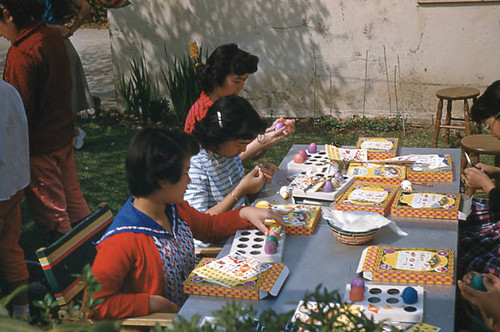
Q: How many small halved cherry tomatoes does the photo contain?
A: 0